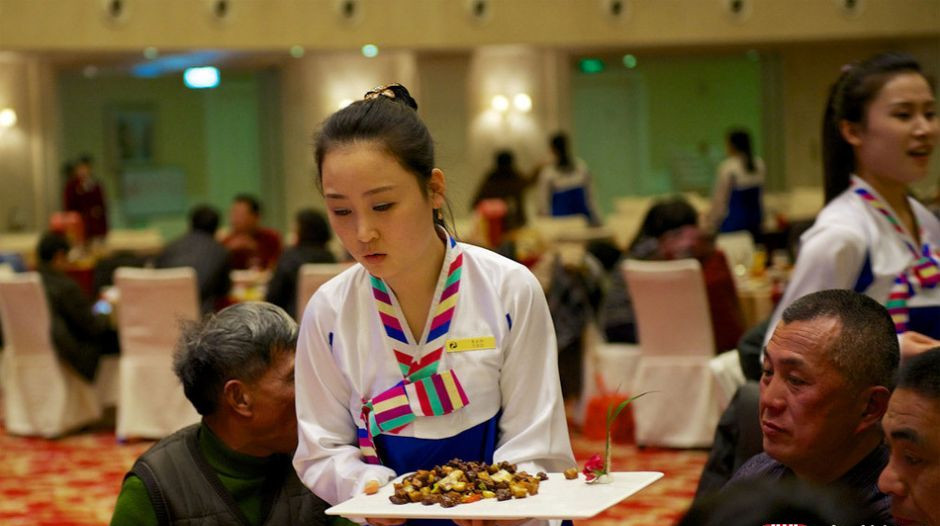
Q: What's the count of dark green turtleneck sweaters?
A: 1